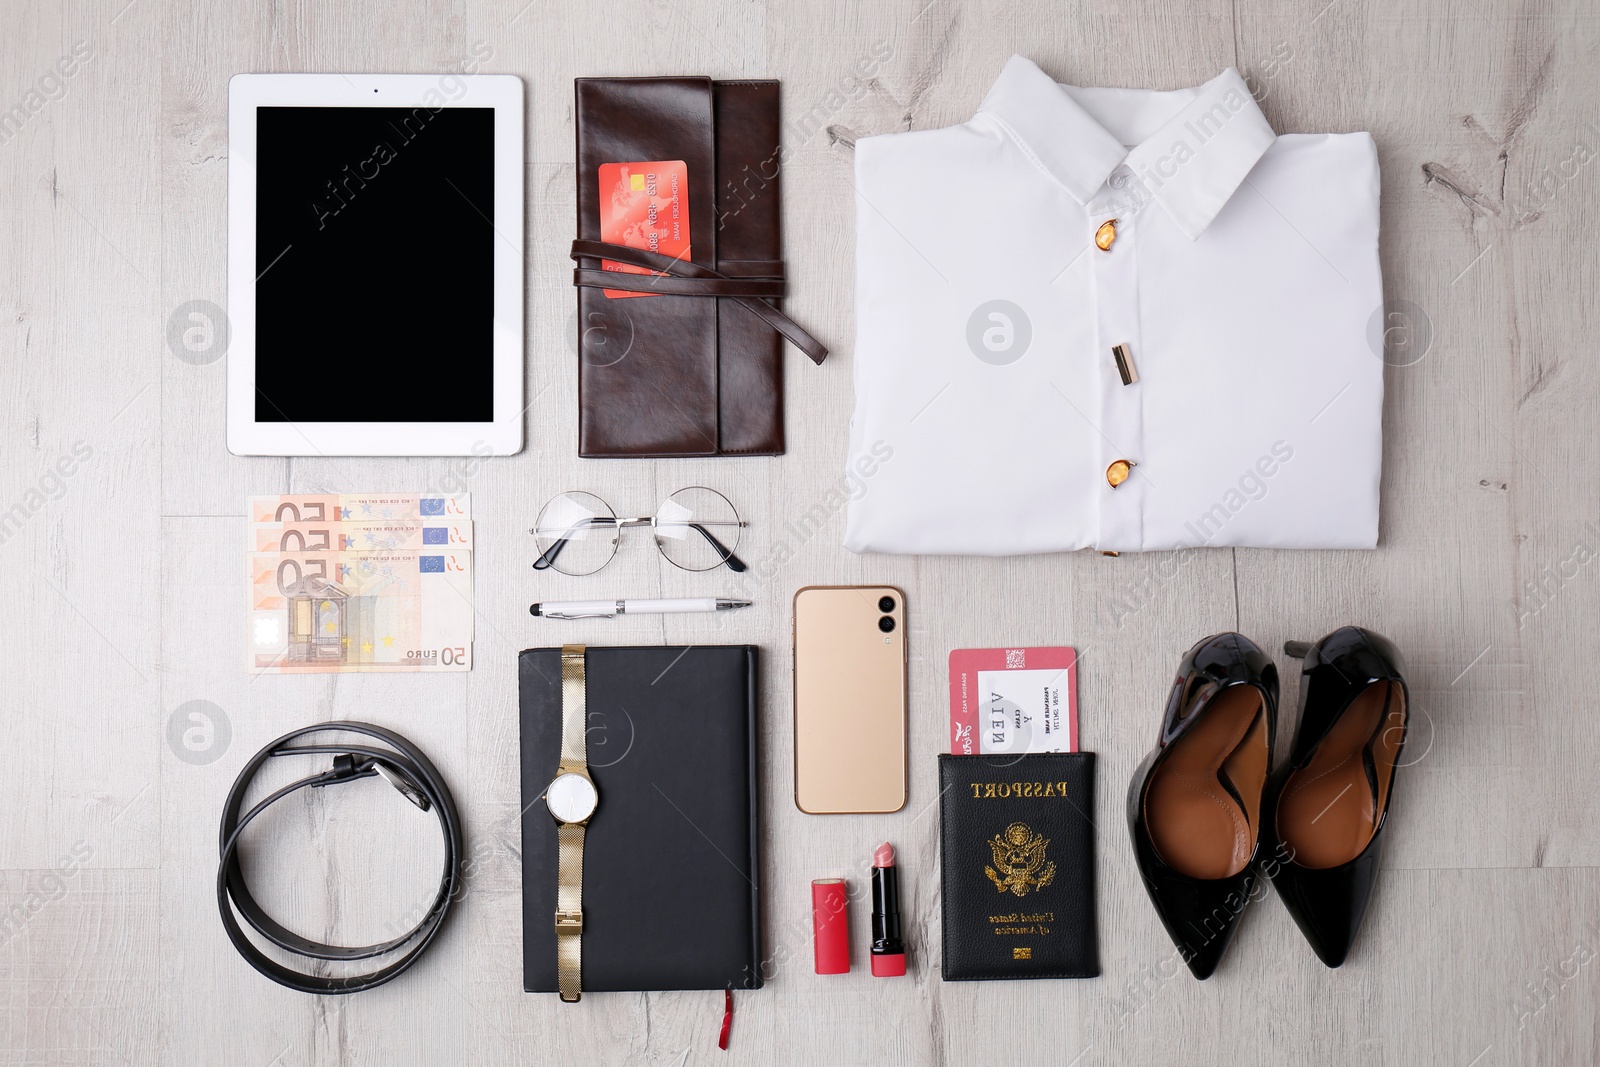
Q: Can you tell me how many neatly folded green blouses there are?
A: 0